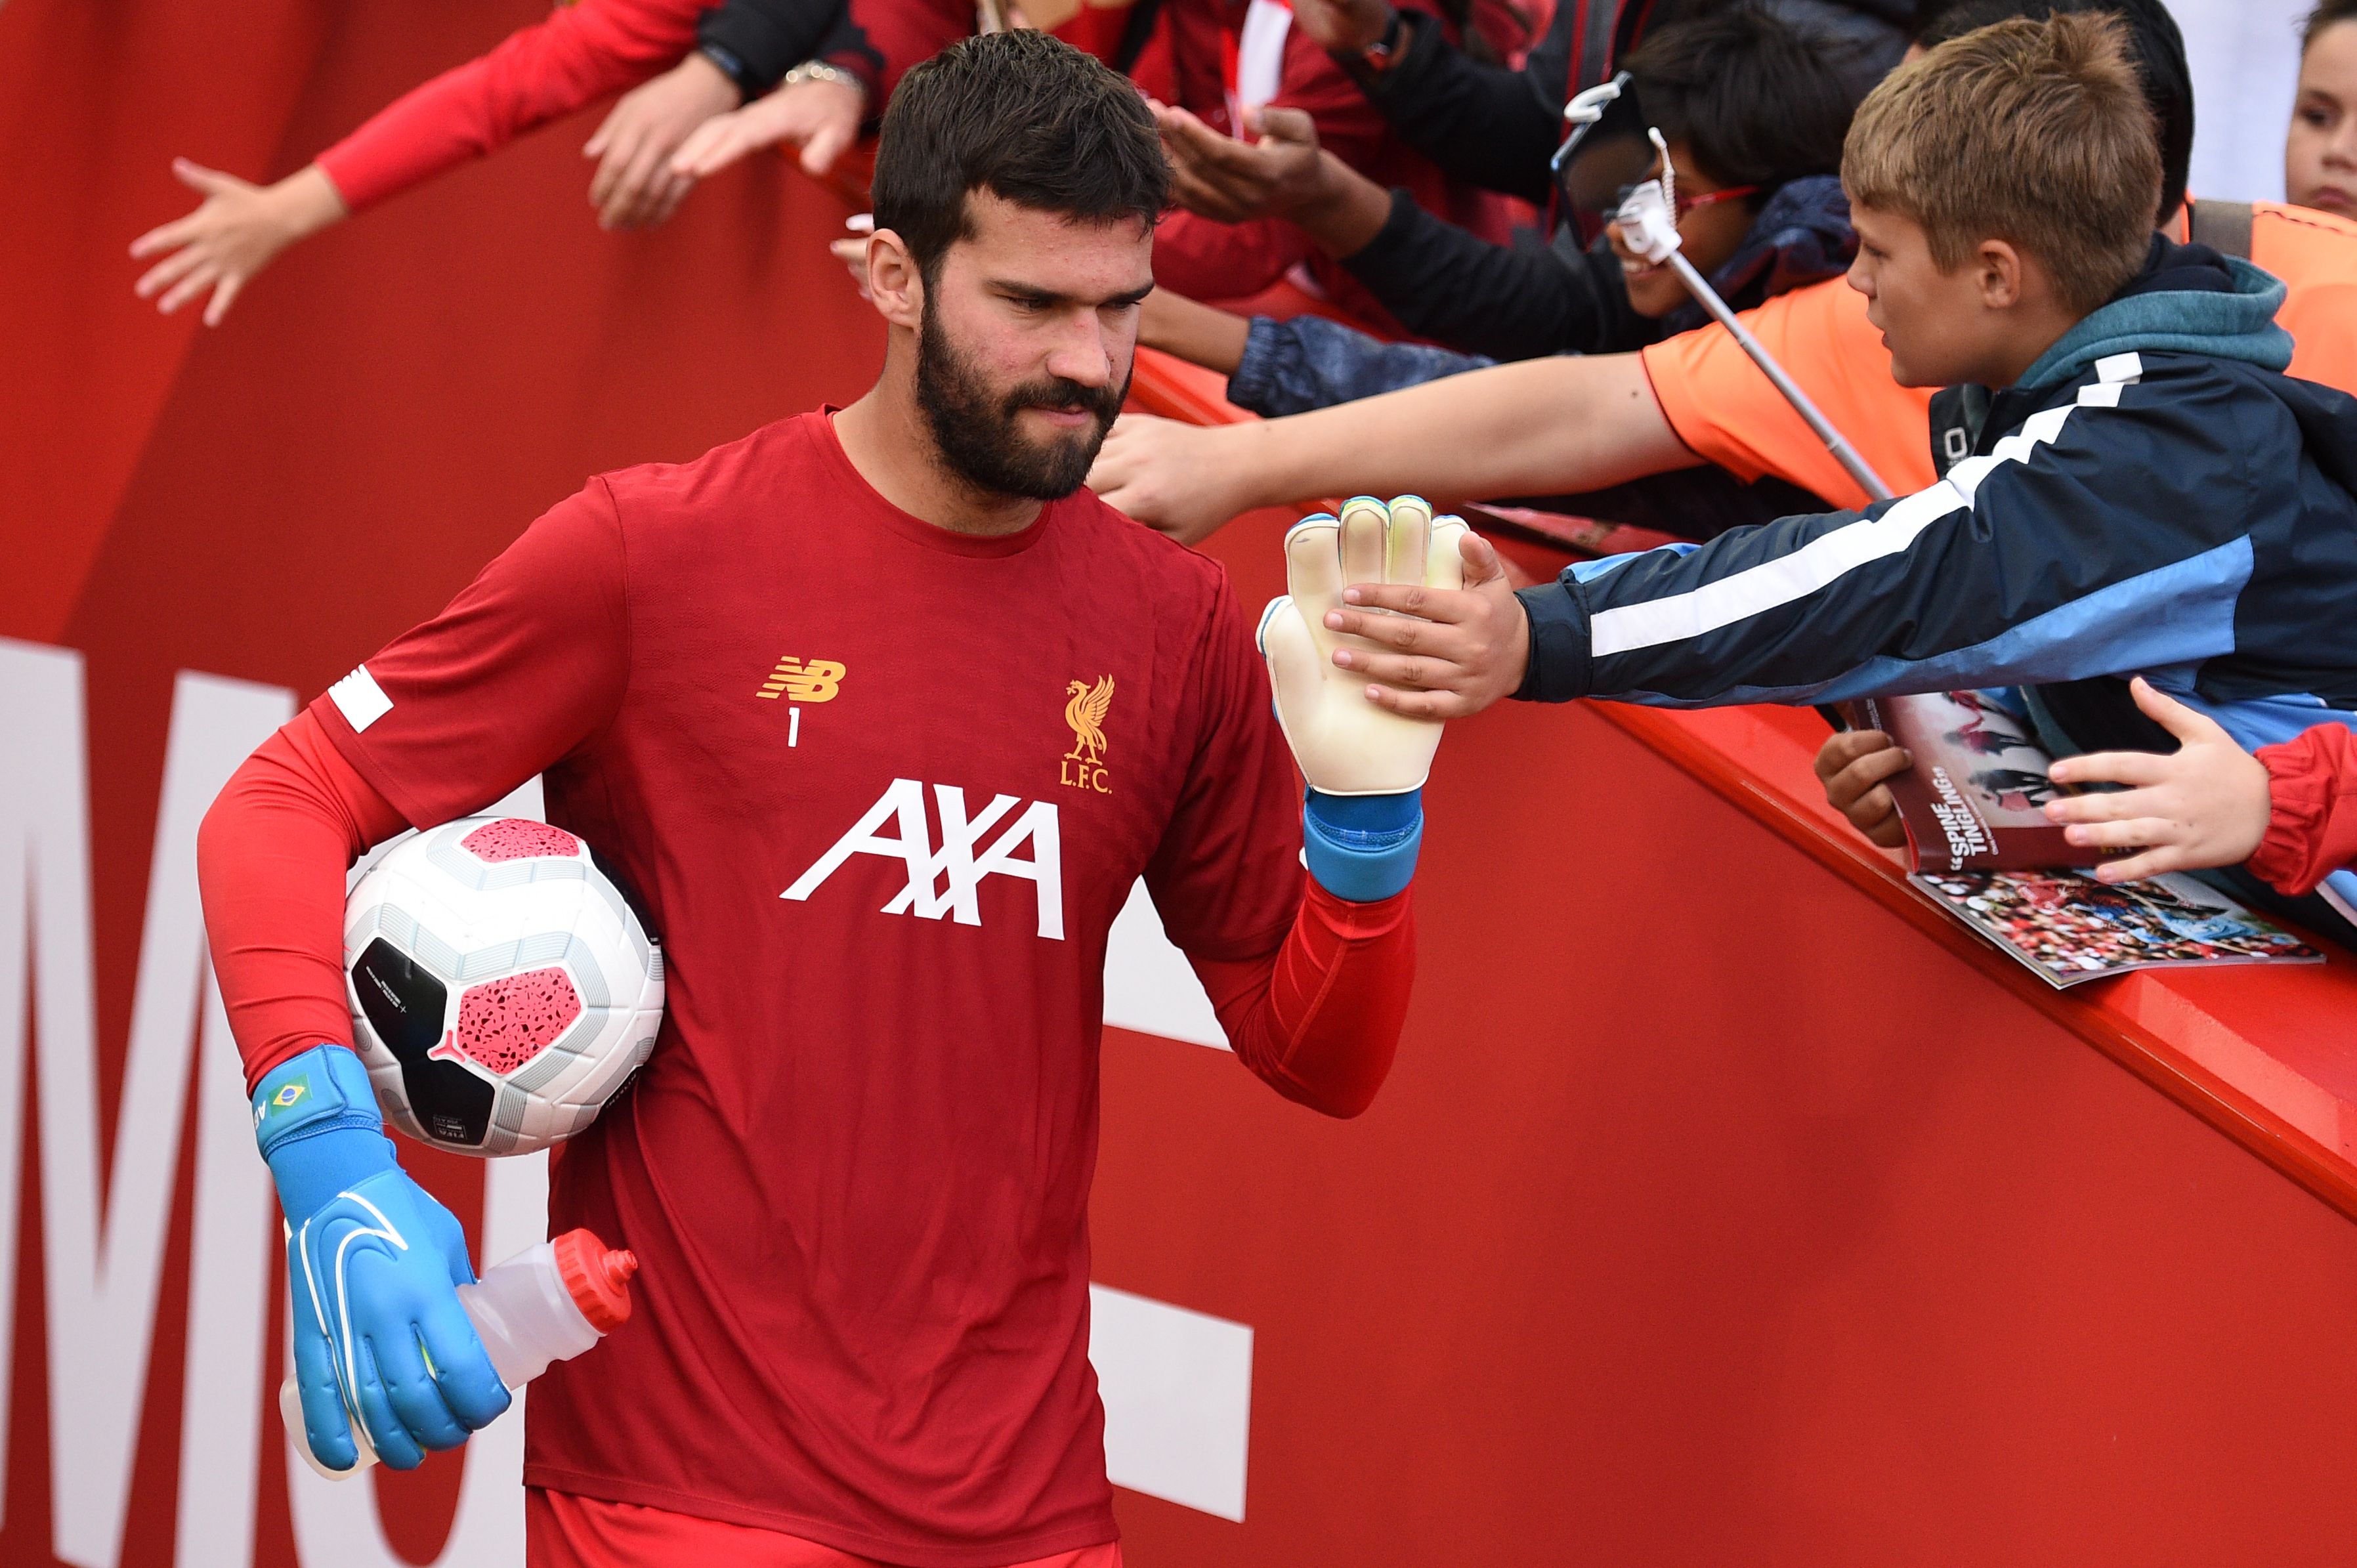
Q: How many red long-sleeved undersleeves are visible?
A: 2